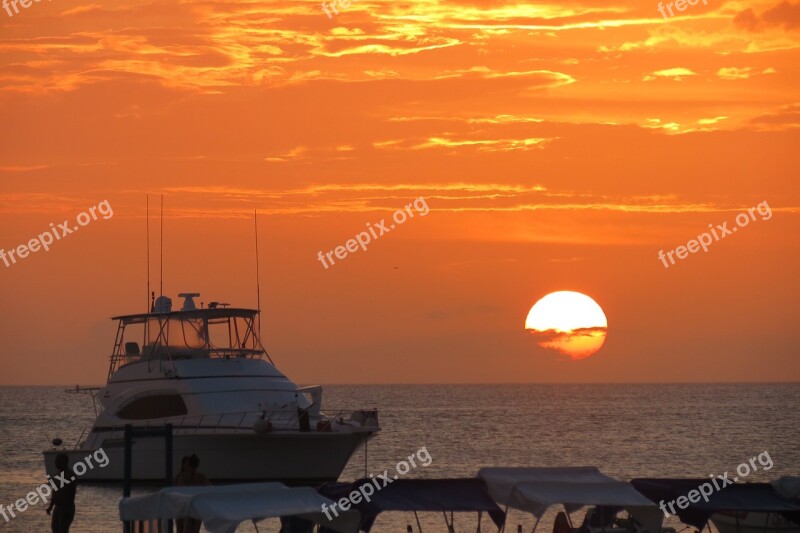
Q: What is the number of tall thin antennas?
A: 3